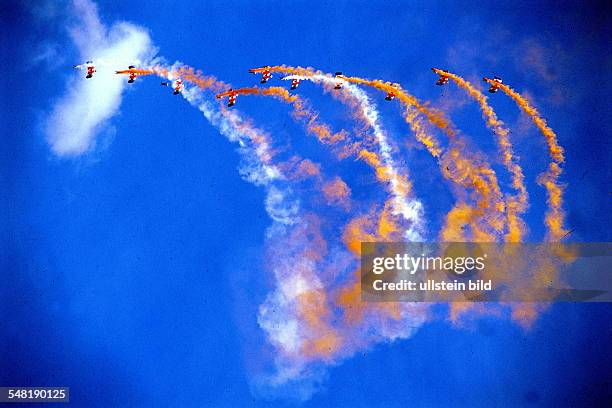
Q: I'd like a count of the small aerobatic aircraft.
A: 10